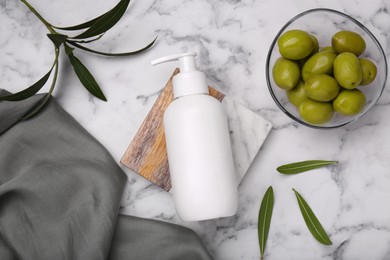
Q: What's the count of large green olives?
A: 12